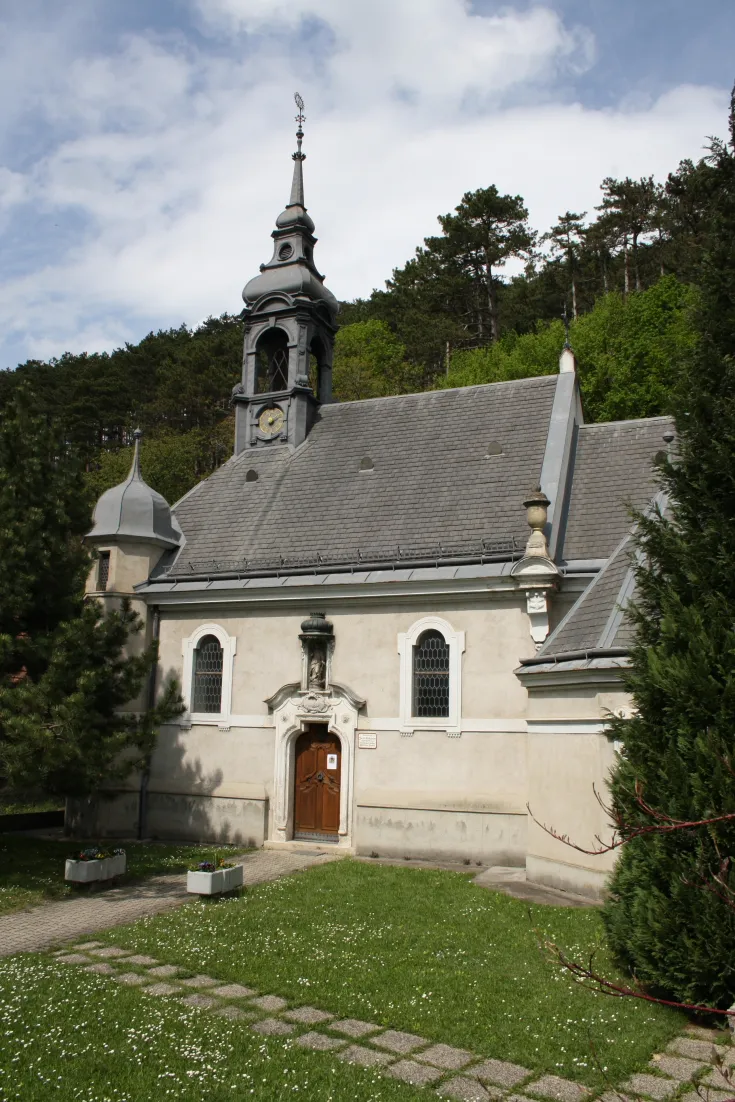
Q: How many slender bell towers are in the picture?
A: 1